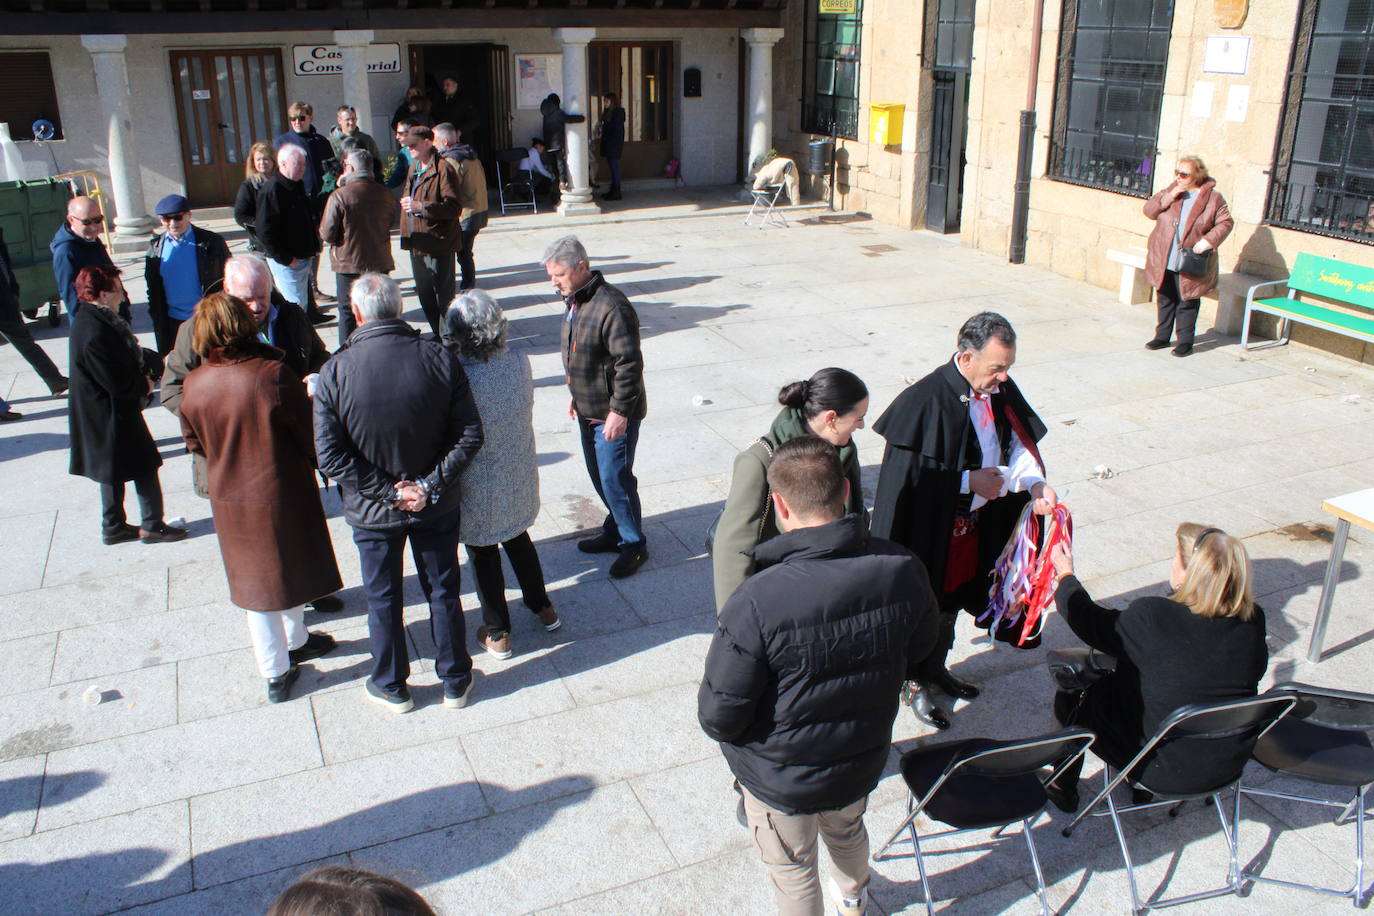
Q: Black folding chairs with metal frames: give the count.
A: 5